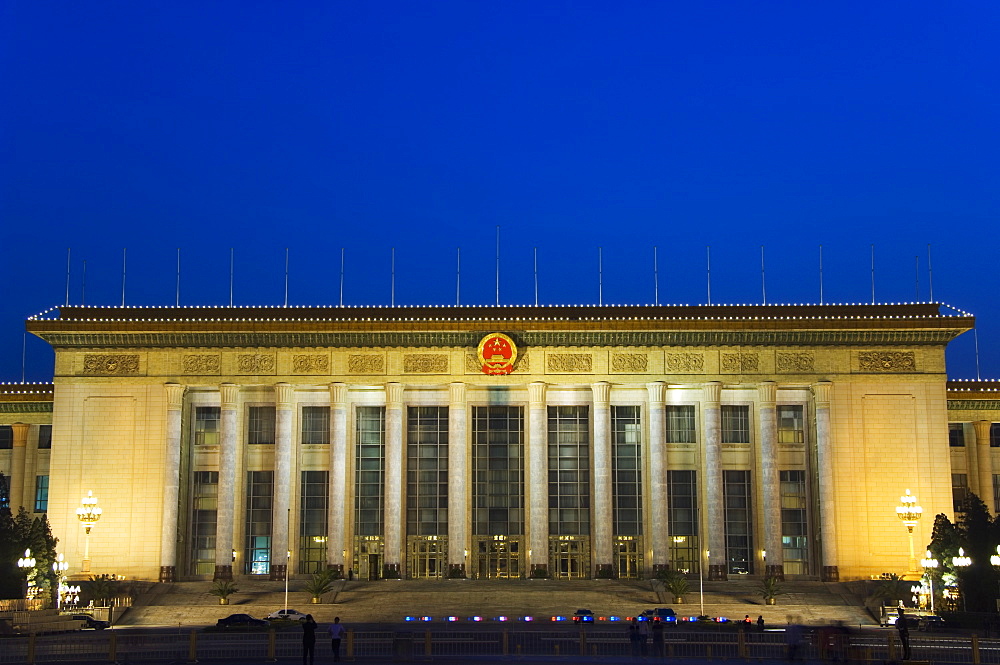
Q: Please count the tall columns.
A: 12